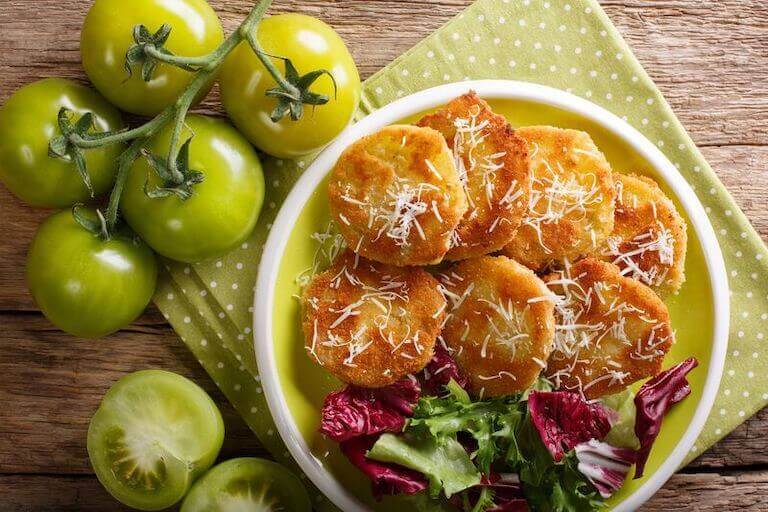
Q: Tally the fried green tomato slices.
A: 7